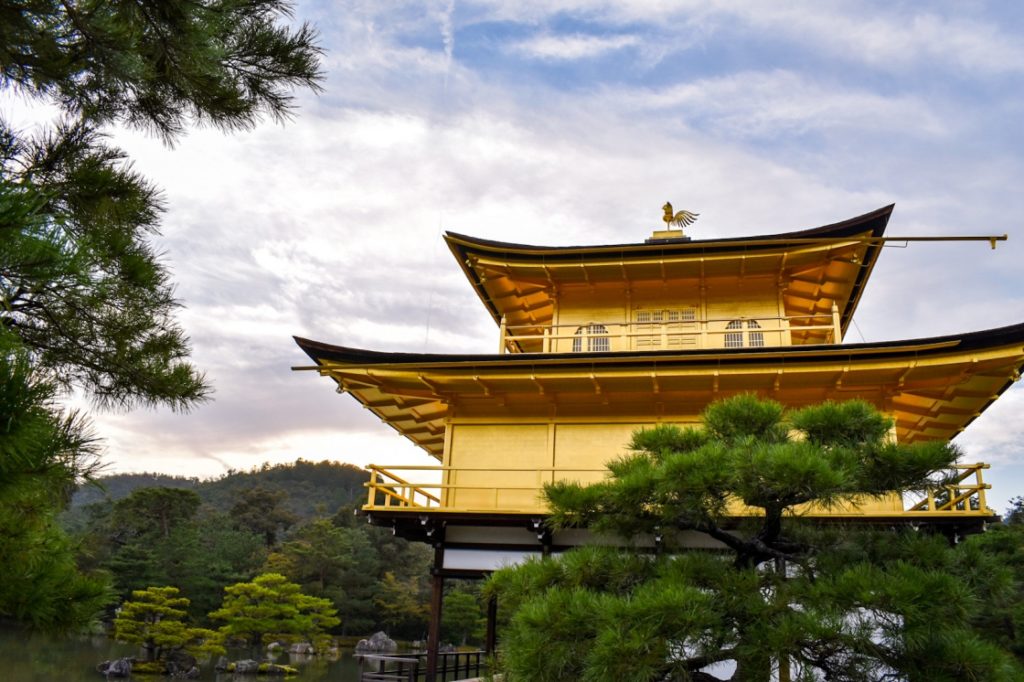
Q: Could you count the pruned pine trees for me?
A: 3